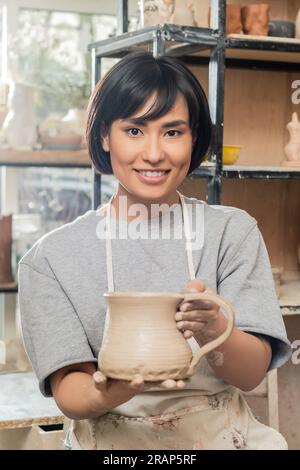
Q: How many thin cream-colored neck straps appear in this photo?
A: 2